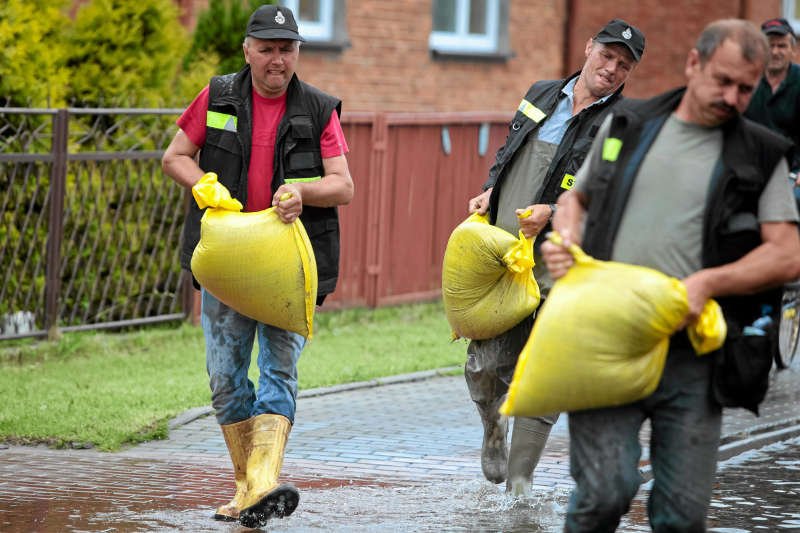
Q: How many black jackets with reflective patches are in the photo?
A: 3